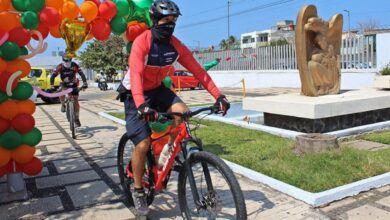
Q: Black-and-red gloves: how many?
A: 2